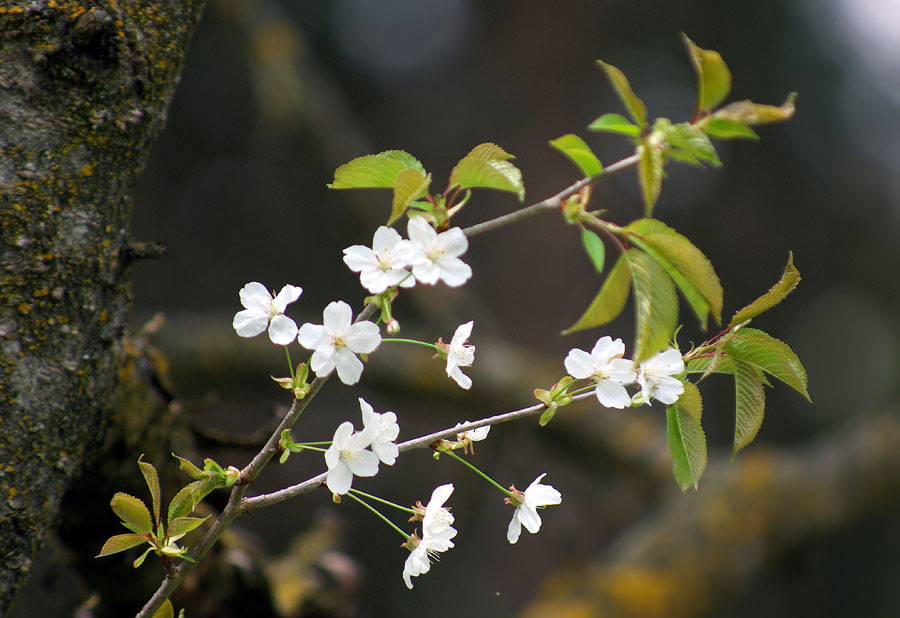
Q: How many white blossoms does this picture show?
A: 13